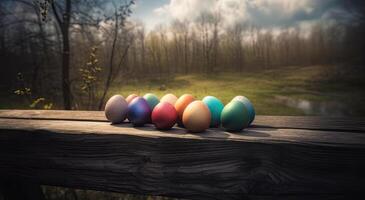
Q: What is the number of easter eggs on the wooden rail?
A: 11